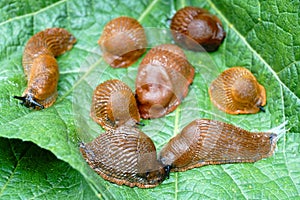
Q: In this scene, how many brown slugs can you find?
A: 8